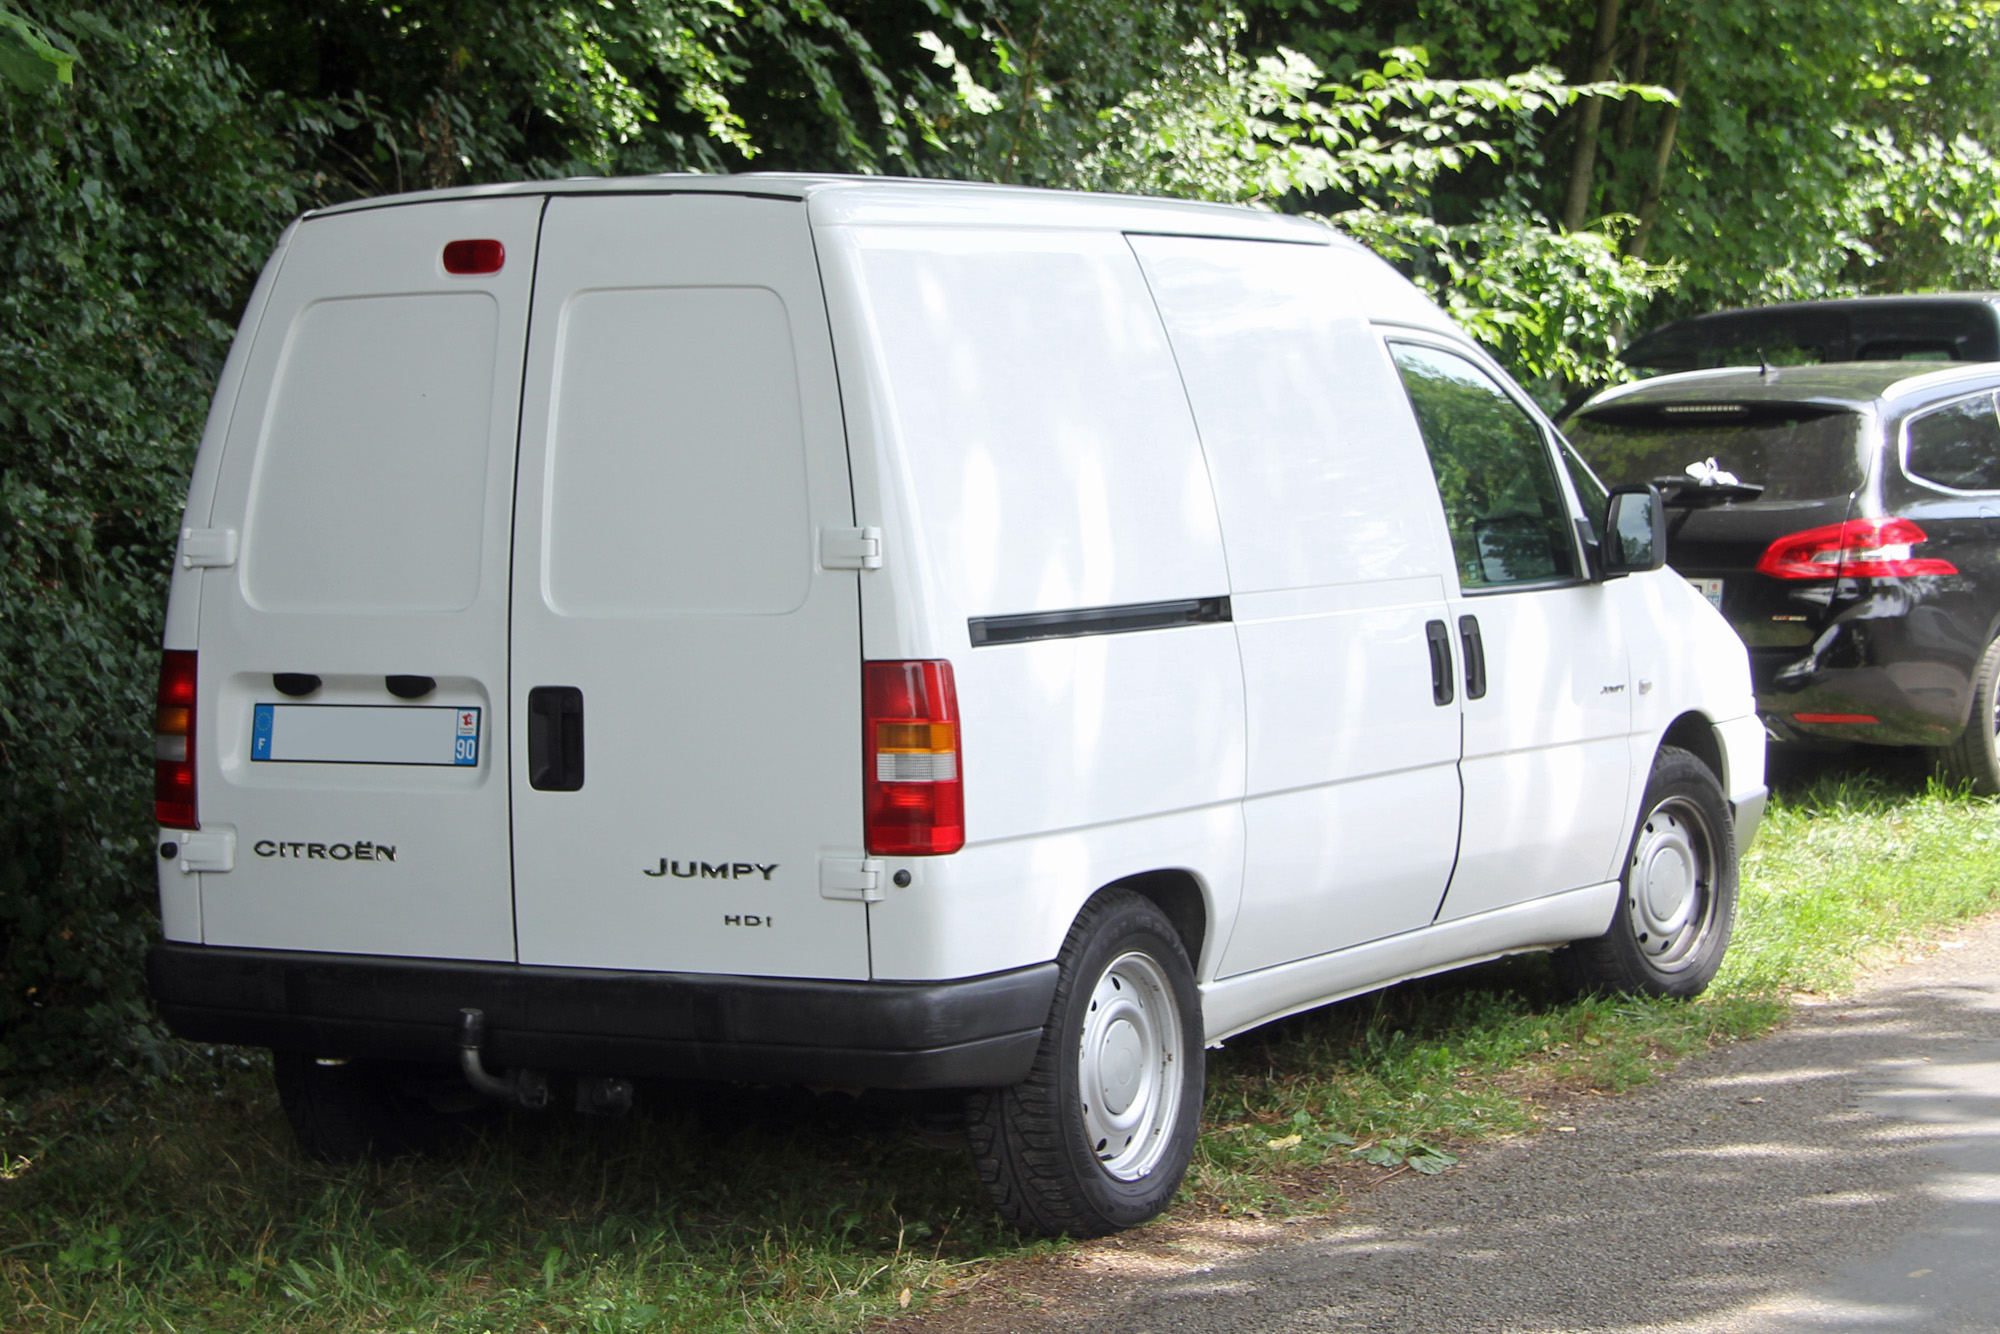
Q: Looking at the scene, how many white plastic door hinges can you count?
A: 4